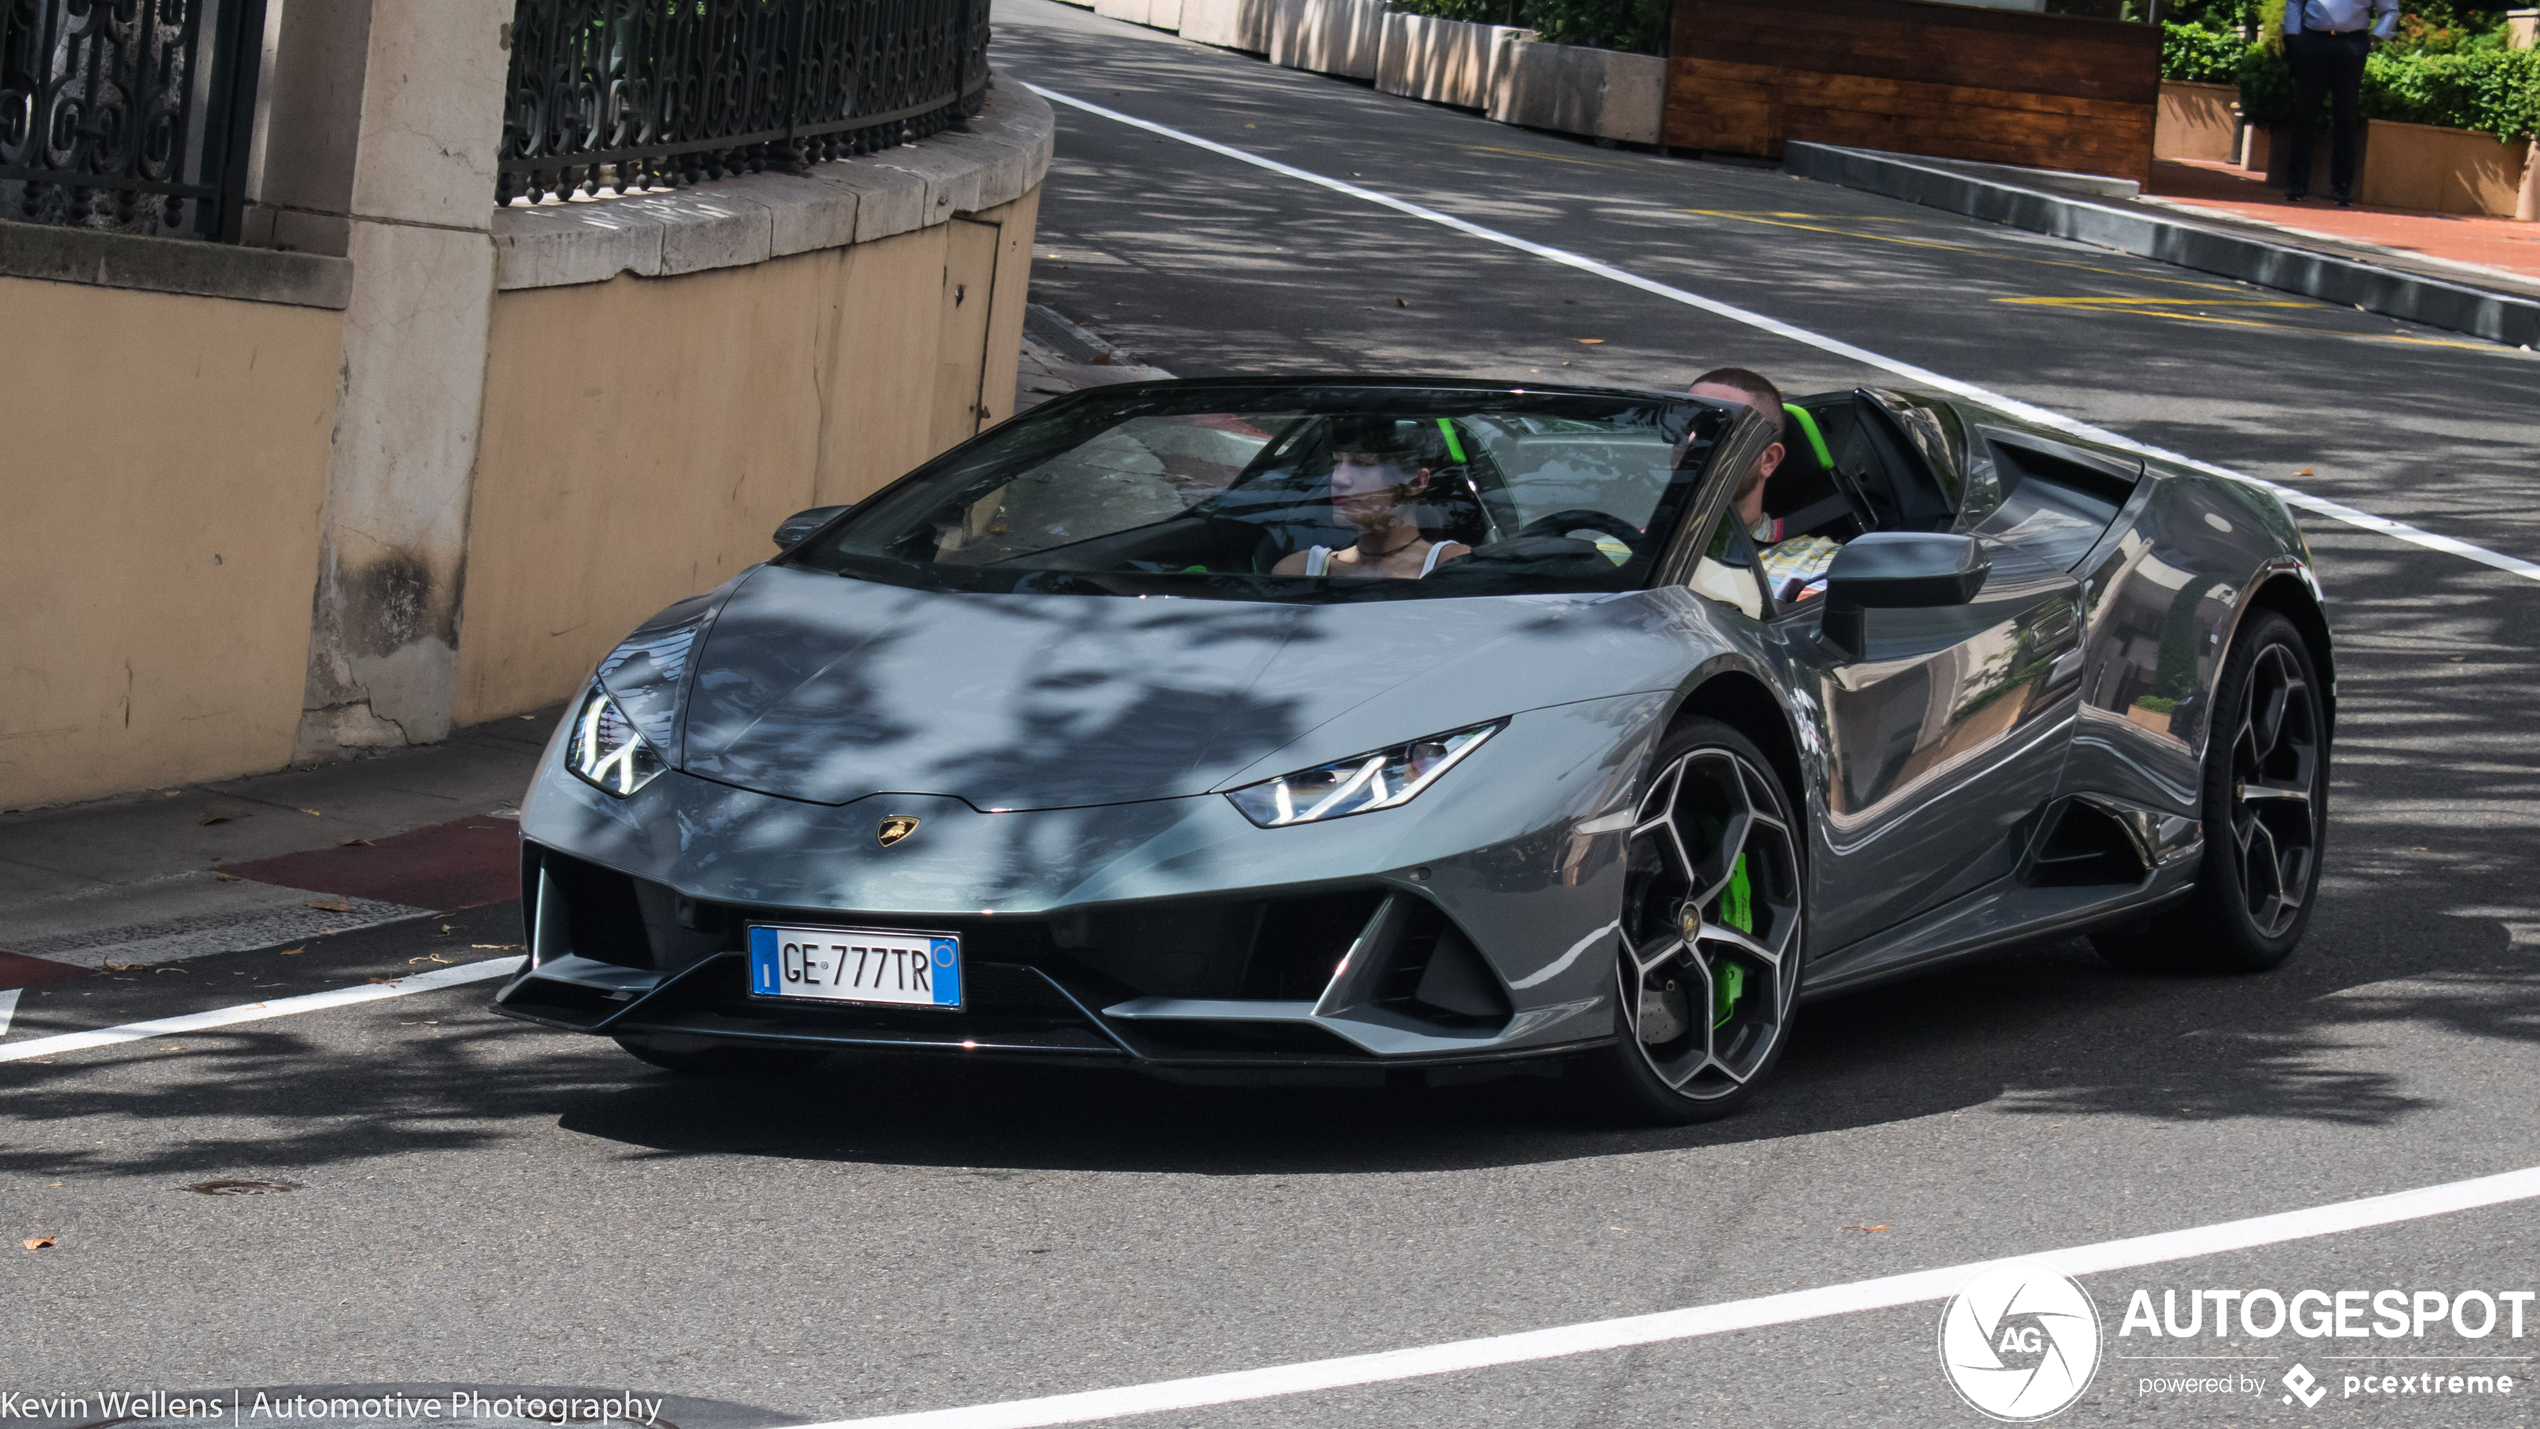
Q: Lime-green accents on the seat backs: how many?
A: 2